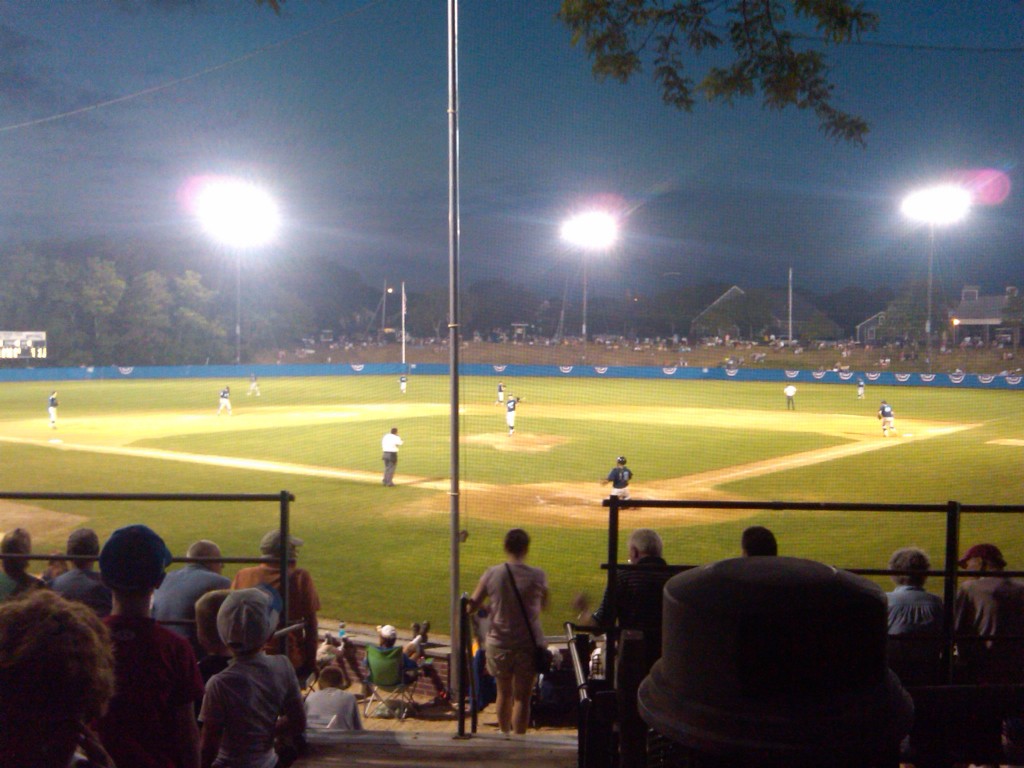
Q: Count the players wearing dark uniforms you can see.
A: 9